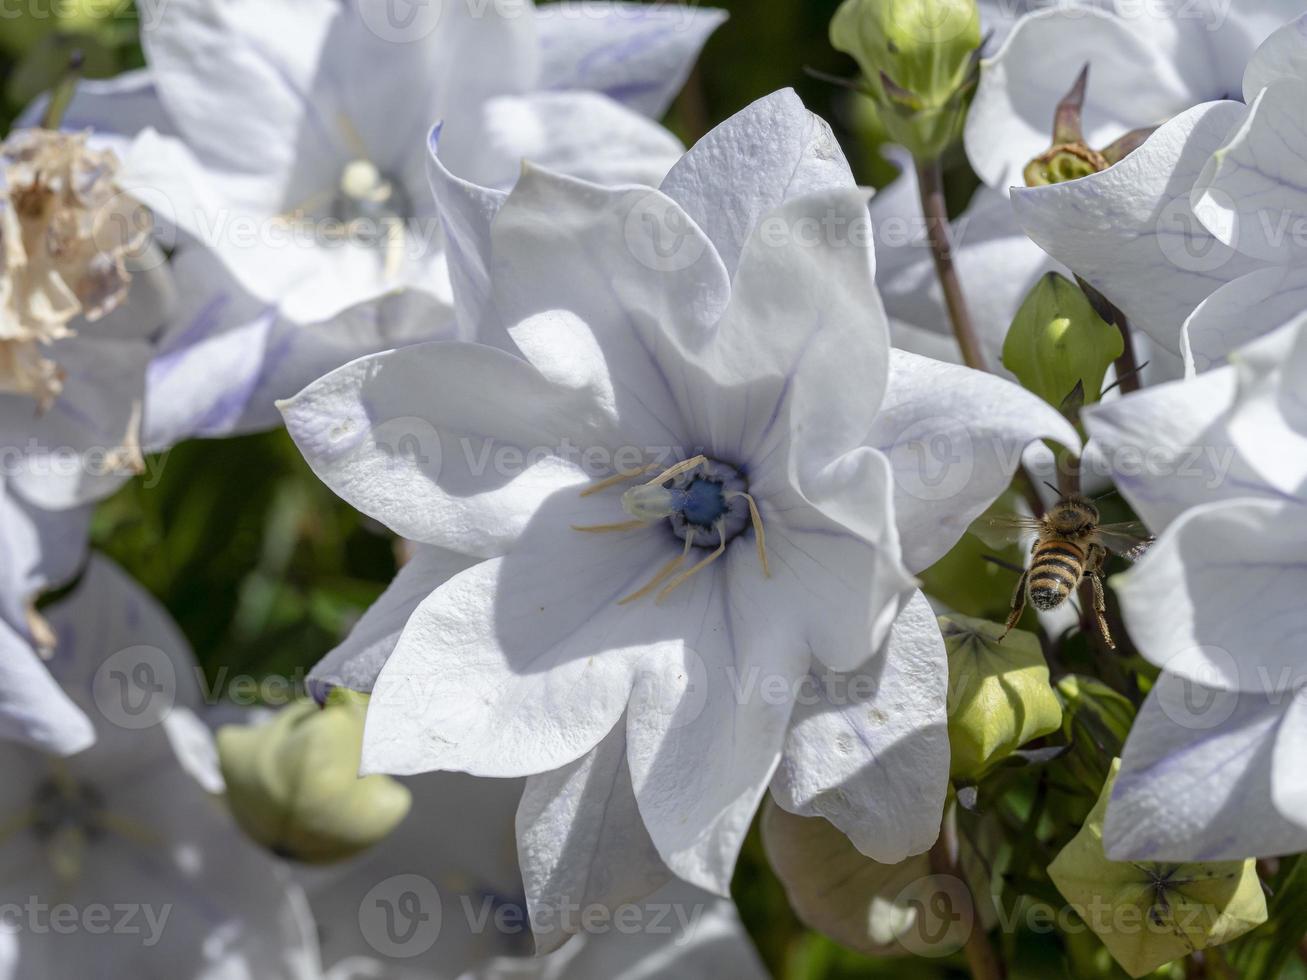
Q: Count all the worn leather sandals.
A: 0